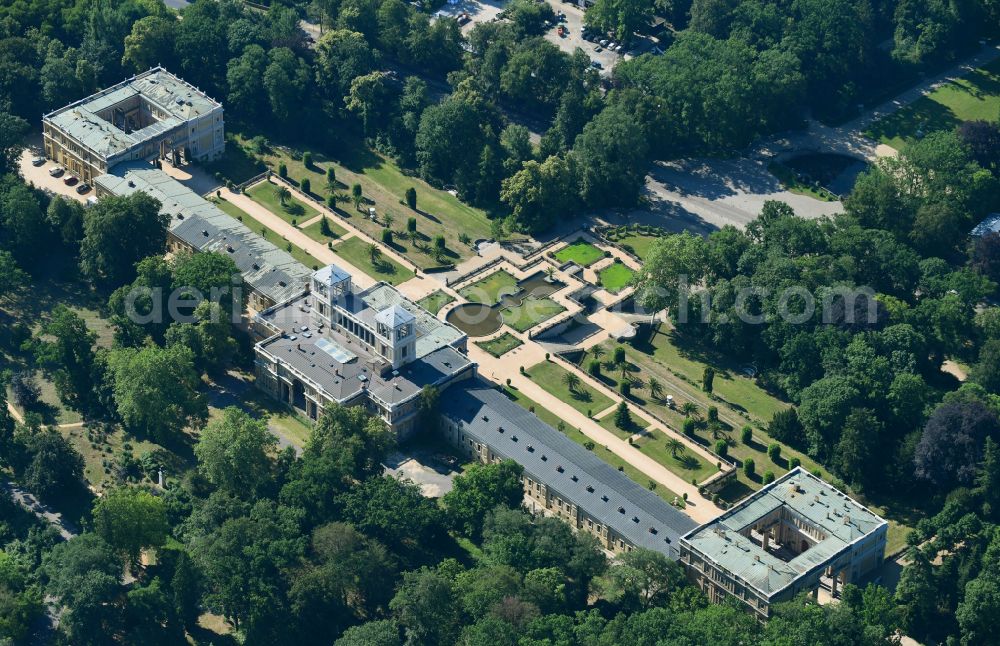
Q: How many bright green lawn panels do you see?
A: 2